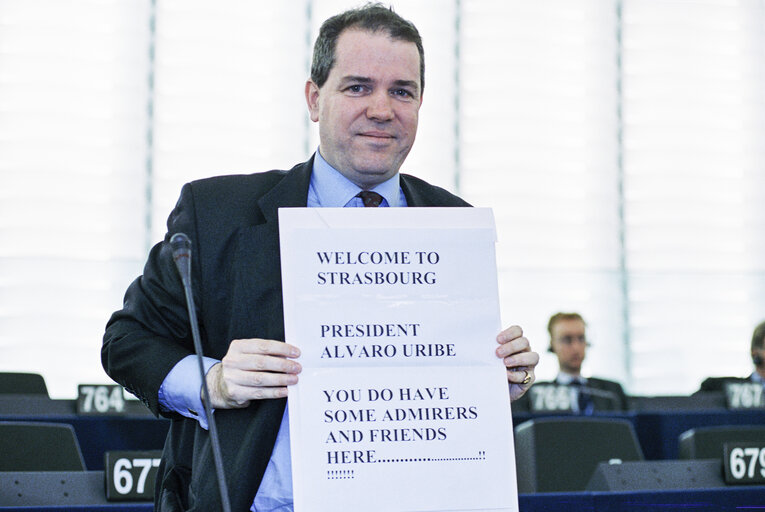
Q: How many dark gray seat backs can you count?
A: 4